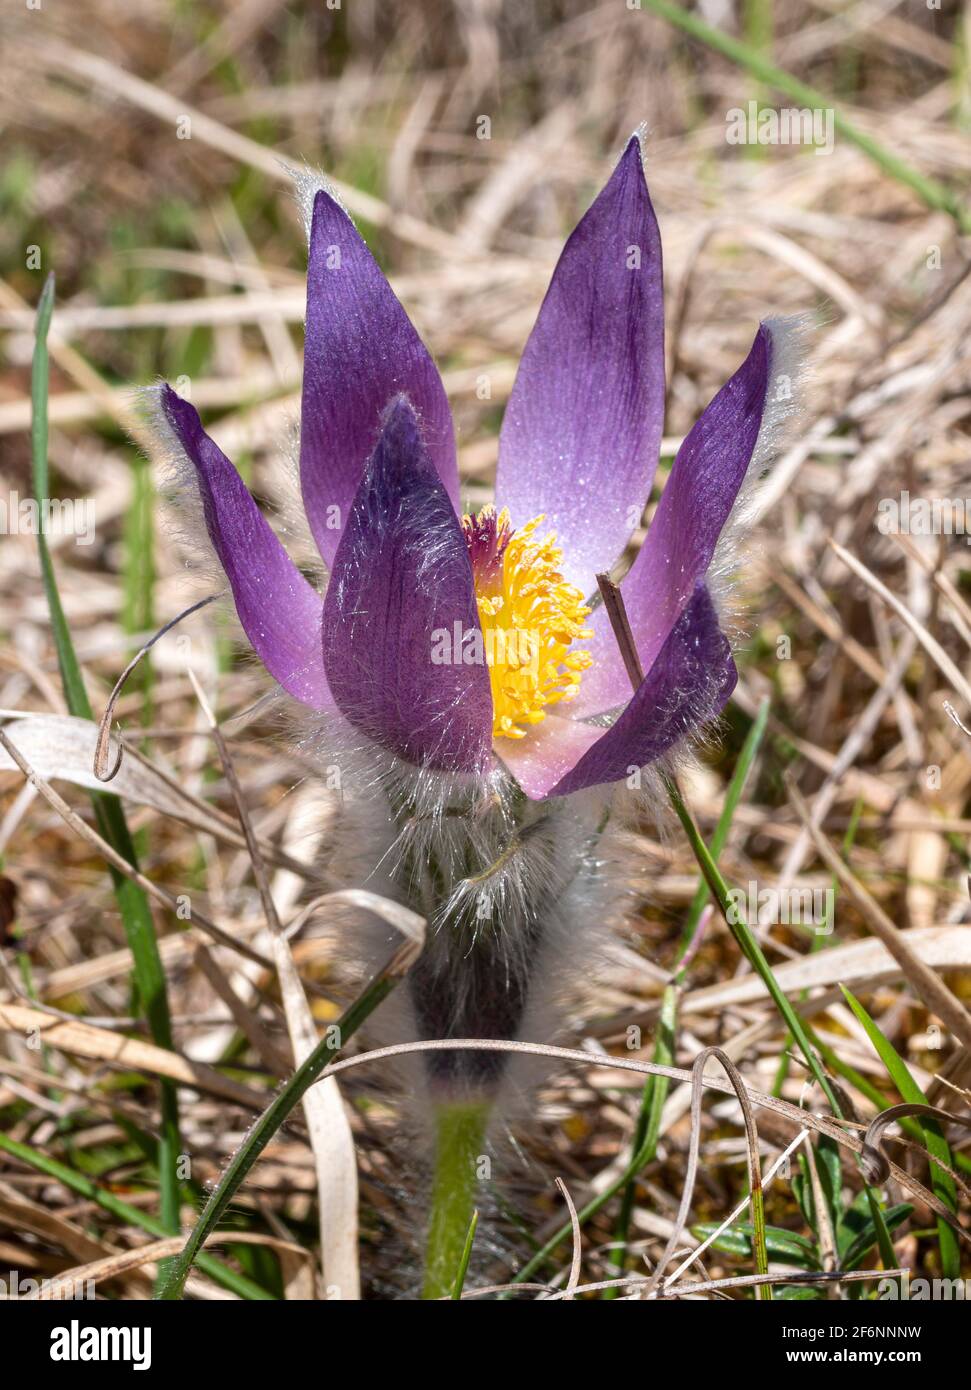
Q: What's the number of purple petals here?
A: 6